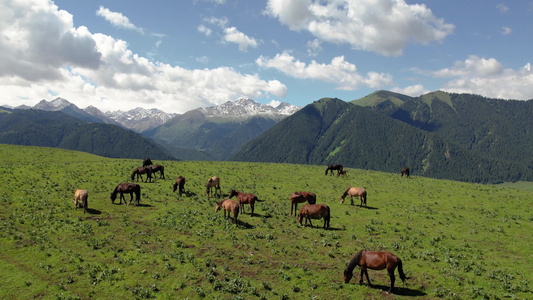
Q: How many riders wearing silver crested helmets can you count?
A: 0